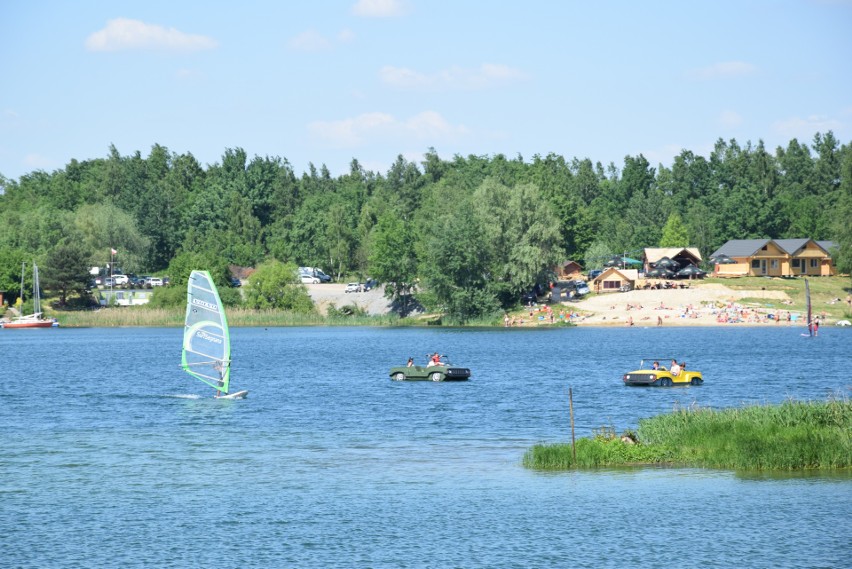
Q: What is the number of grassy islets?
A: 1